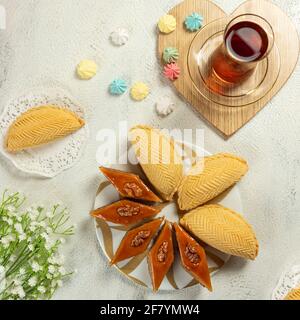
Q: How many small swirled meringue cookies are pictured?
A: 9